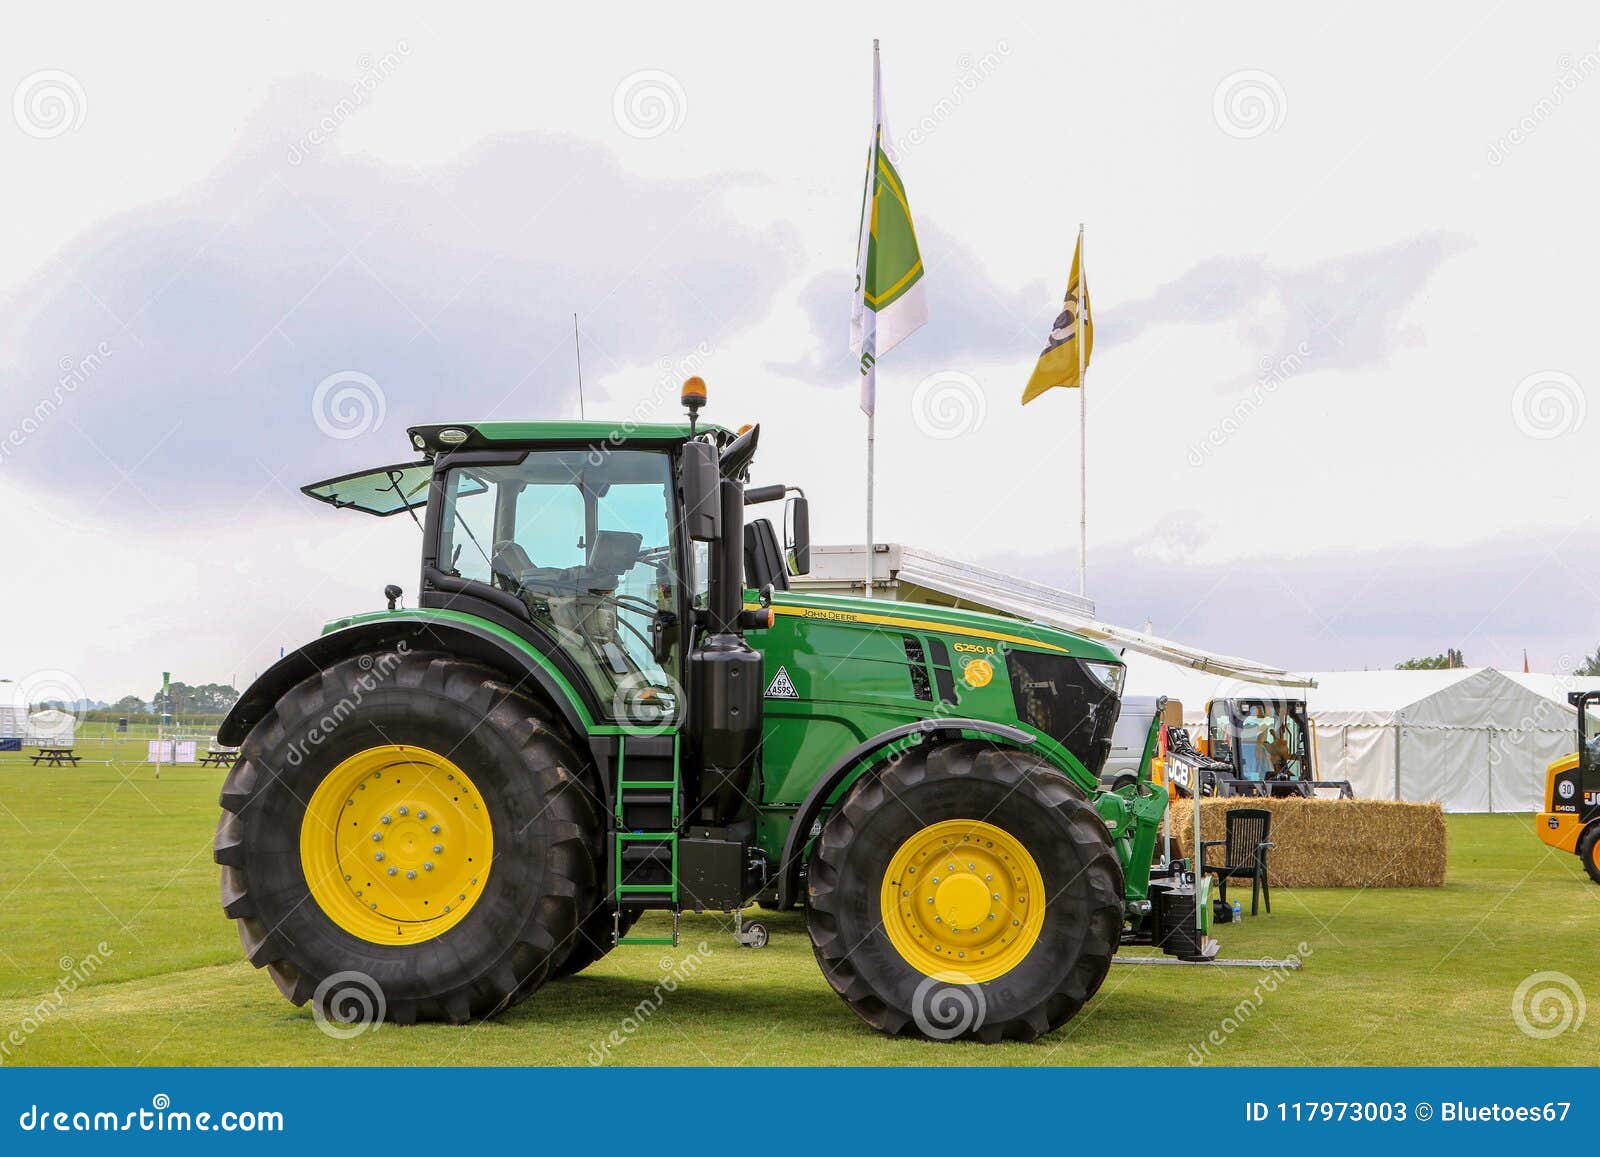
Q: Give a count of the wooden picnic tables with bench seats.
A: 2